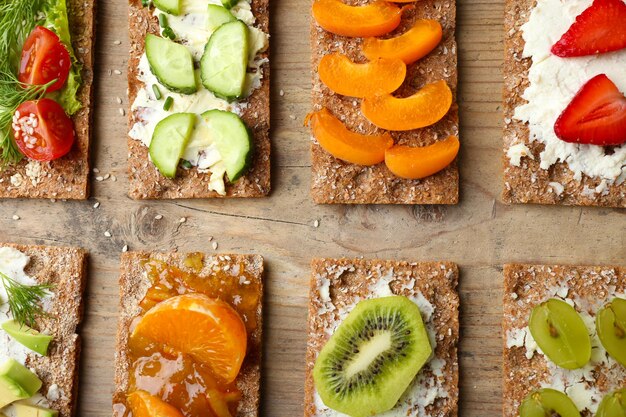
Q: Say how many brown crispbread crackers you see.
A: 8